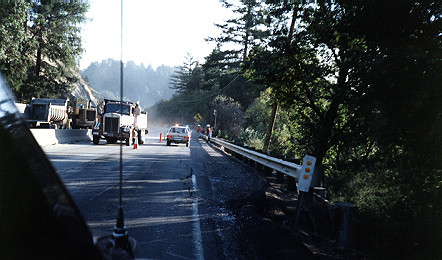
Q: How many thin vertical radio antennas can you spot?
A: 1